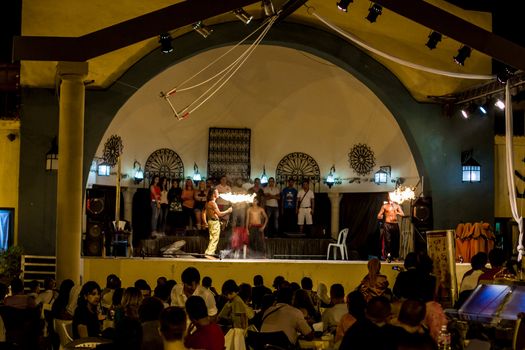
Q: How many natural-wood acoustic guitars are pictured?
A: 0